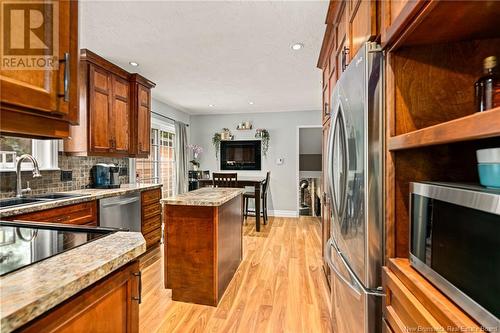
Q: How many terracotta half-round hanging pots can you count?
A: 0